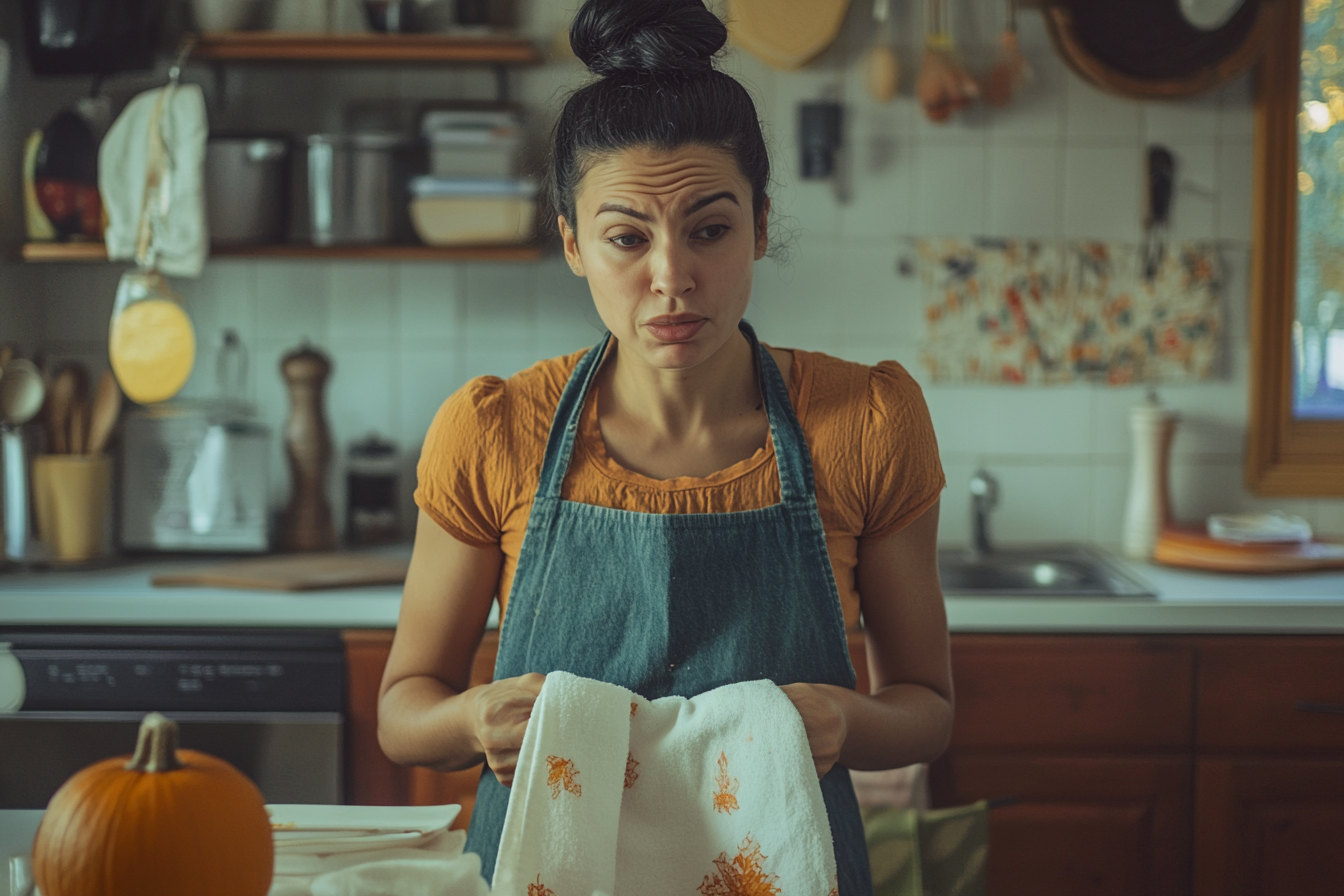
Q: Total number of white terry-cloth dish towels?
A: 1